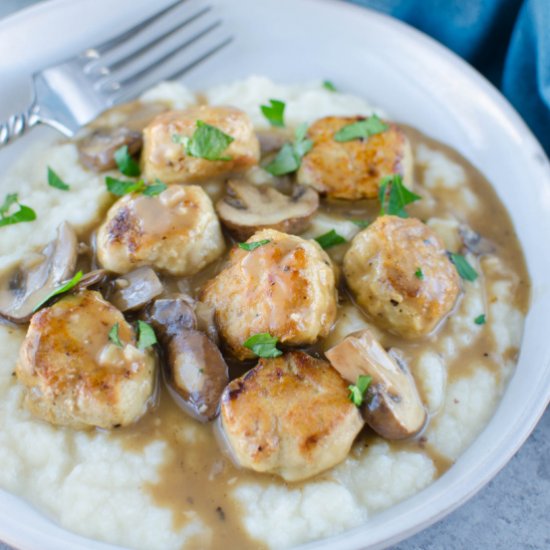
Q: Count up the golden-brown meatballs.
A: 7